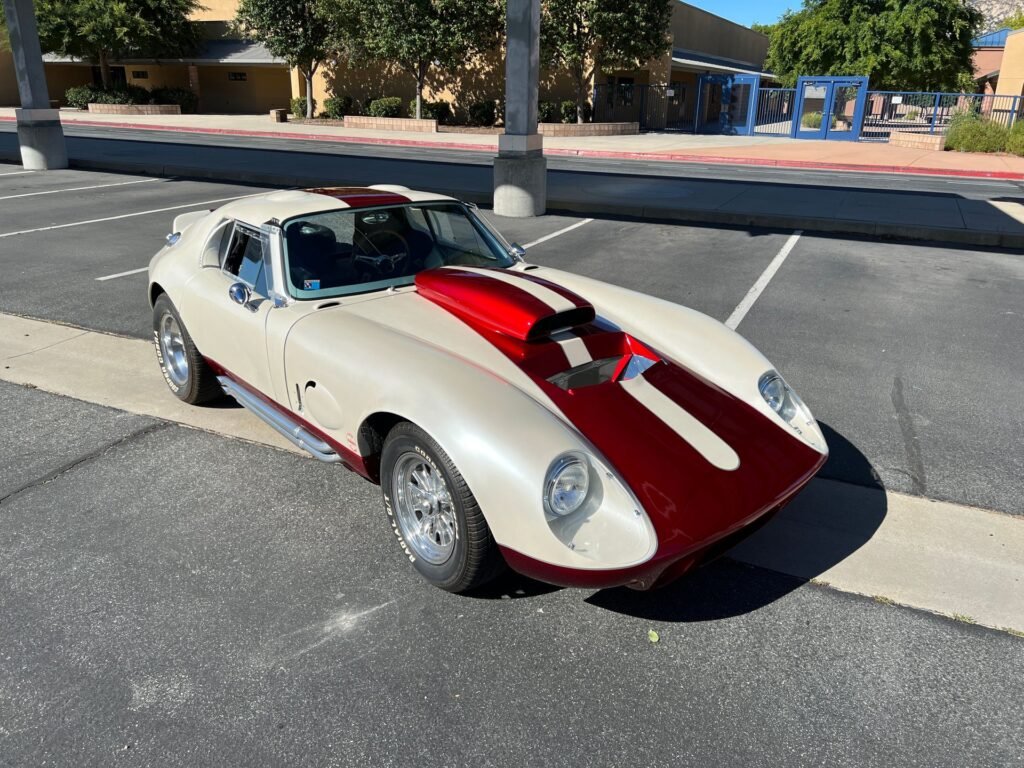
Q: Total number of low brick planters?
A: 4